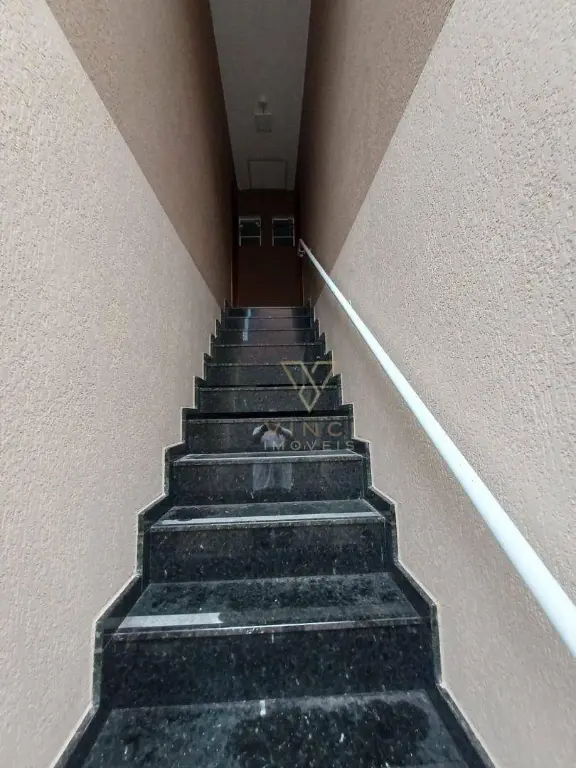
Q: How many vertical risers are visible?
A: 10